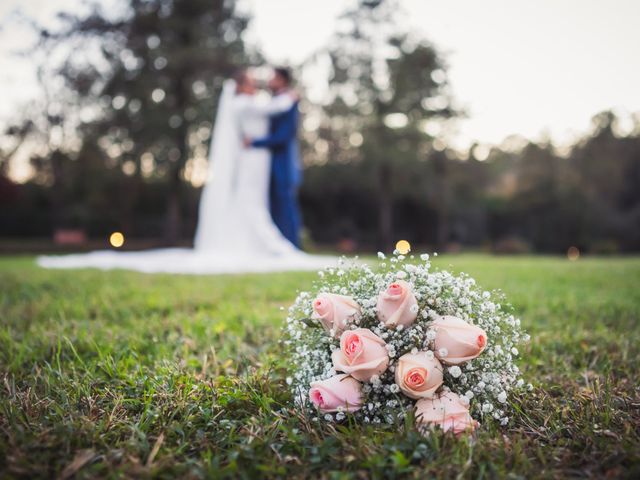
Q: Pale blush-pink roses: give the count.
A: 7